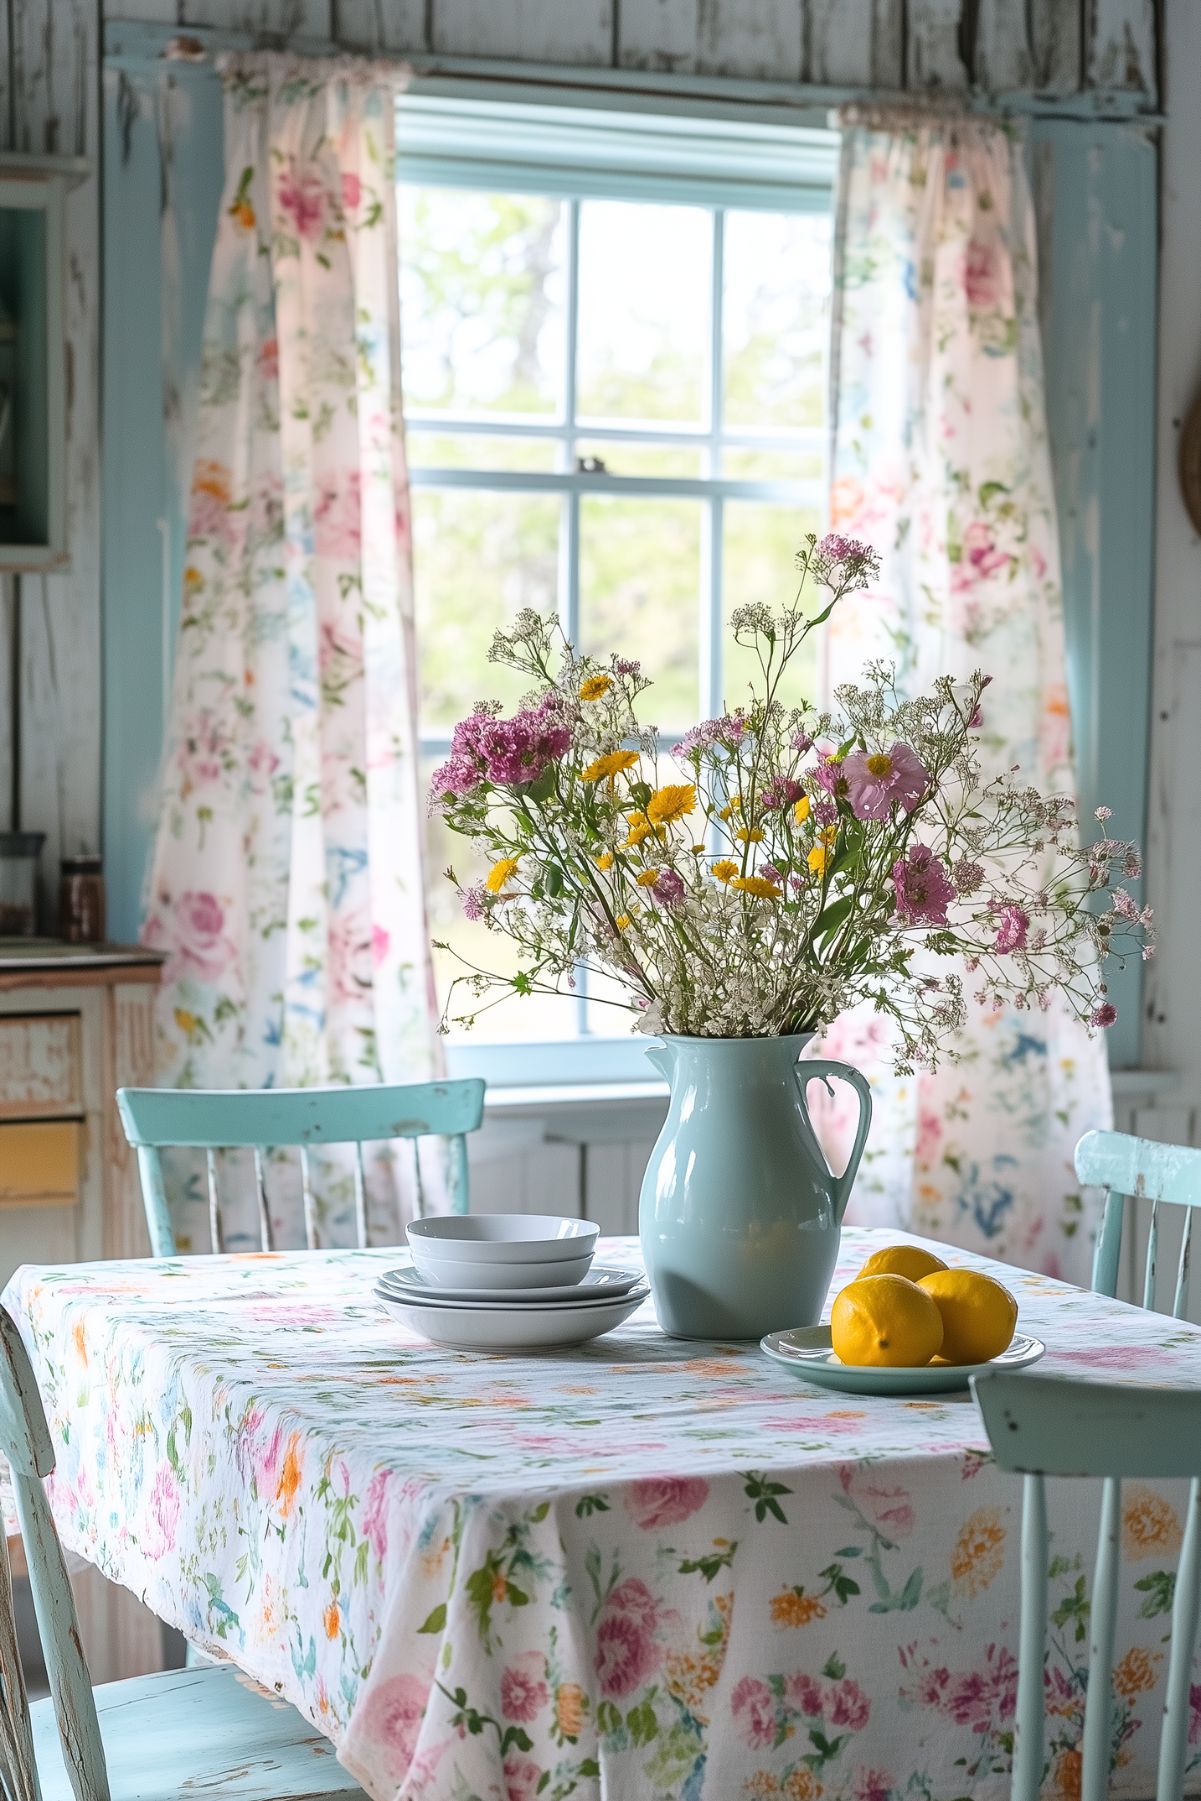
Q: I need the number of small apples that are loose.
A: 0